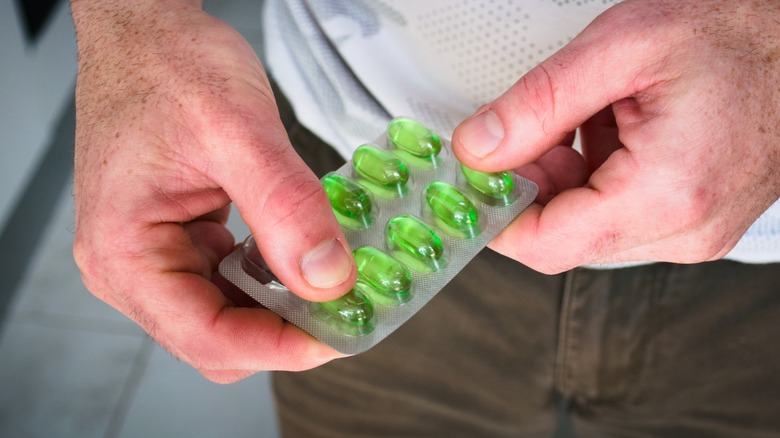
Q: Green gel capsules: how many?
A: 8